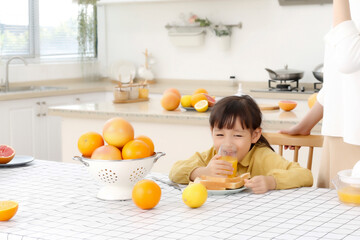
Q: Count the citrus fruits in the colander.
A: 5